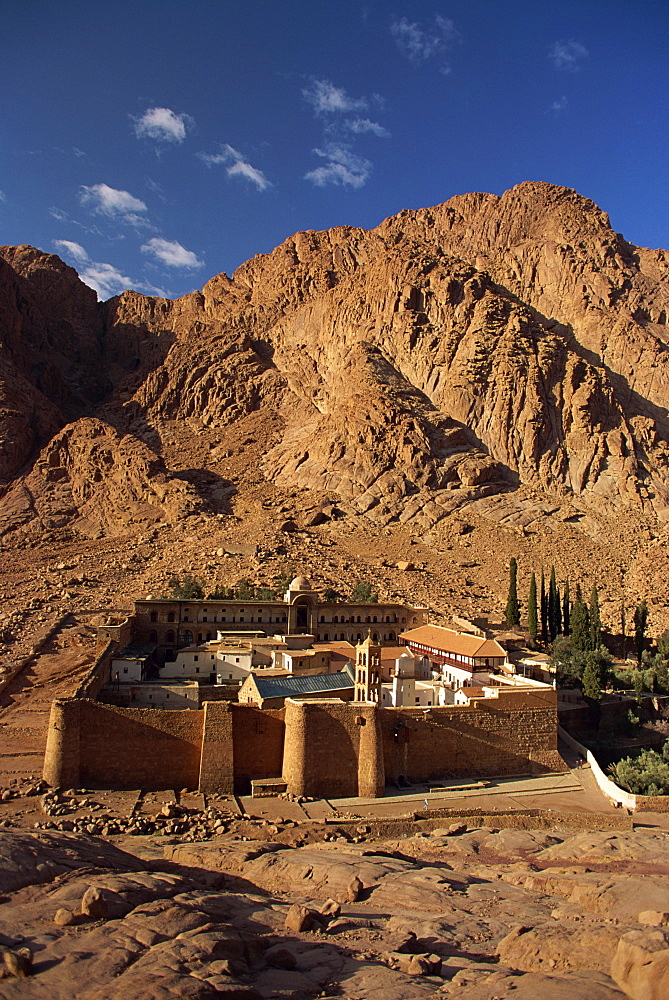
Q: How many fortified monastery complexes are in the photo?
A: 1